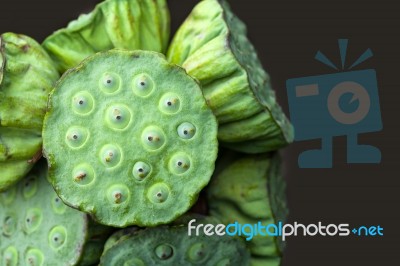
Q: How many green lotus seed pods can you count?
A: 7